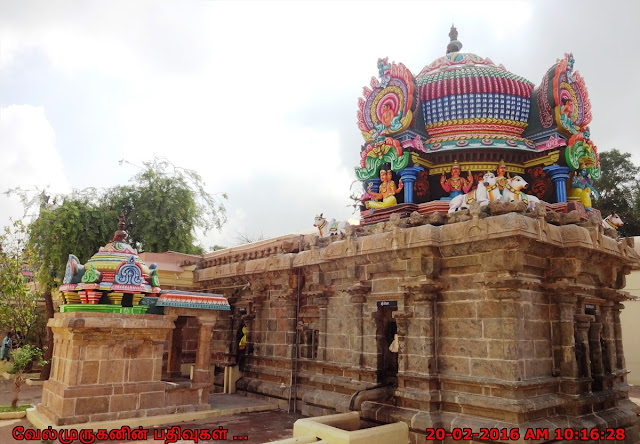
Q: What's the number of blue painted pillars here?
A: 3